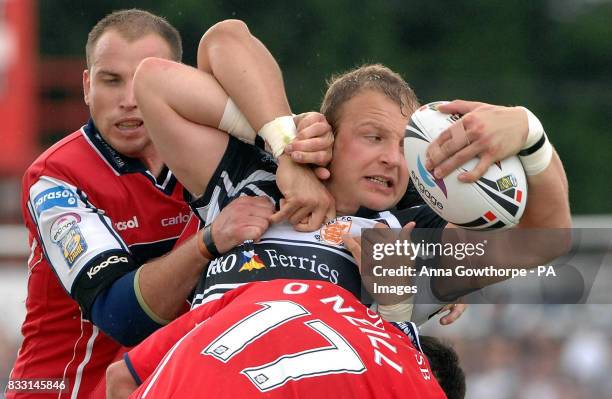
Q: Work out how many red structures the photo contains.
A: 1